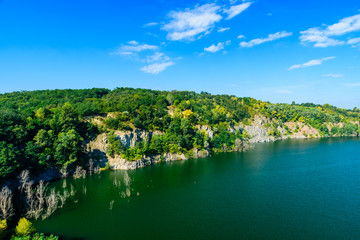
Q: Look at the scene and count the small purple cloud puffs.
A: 0